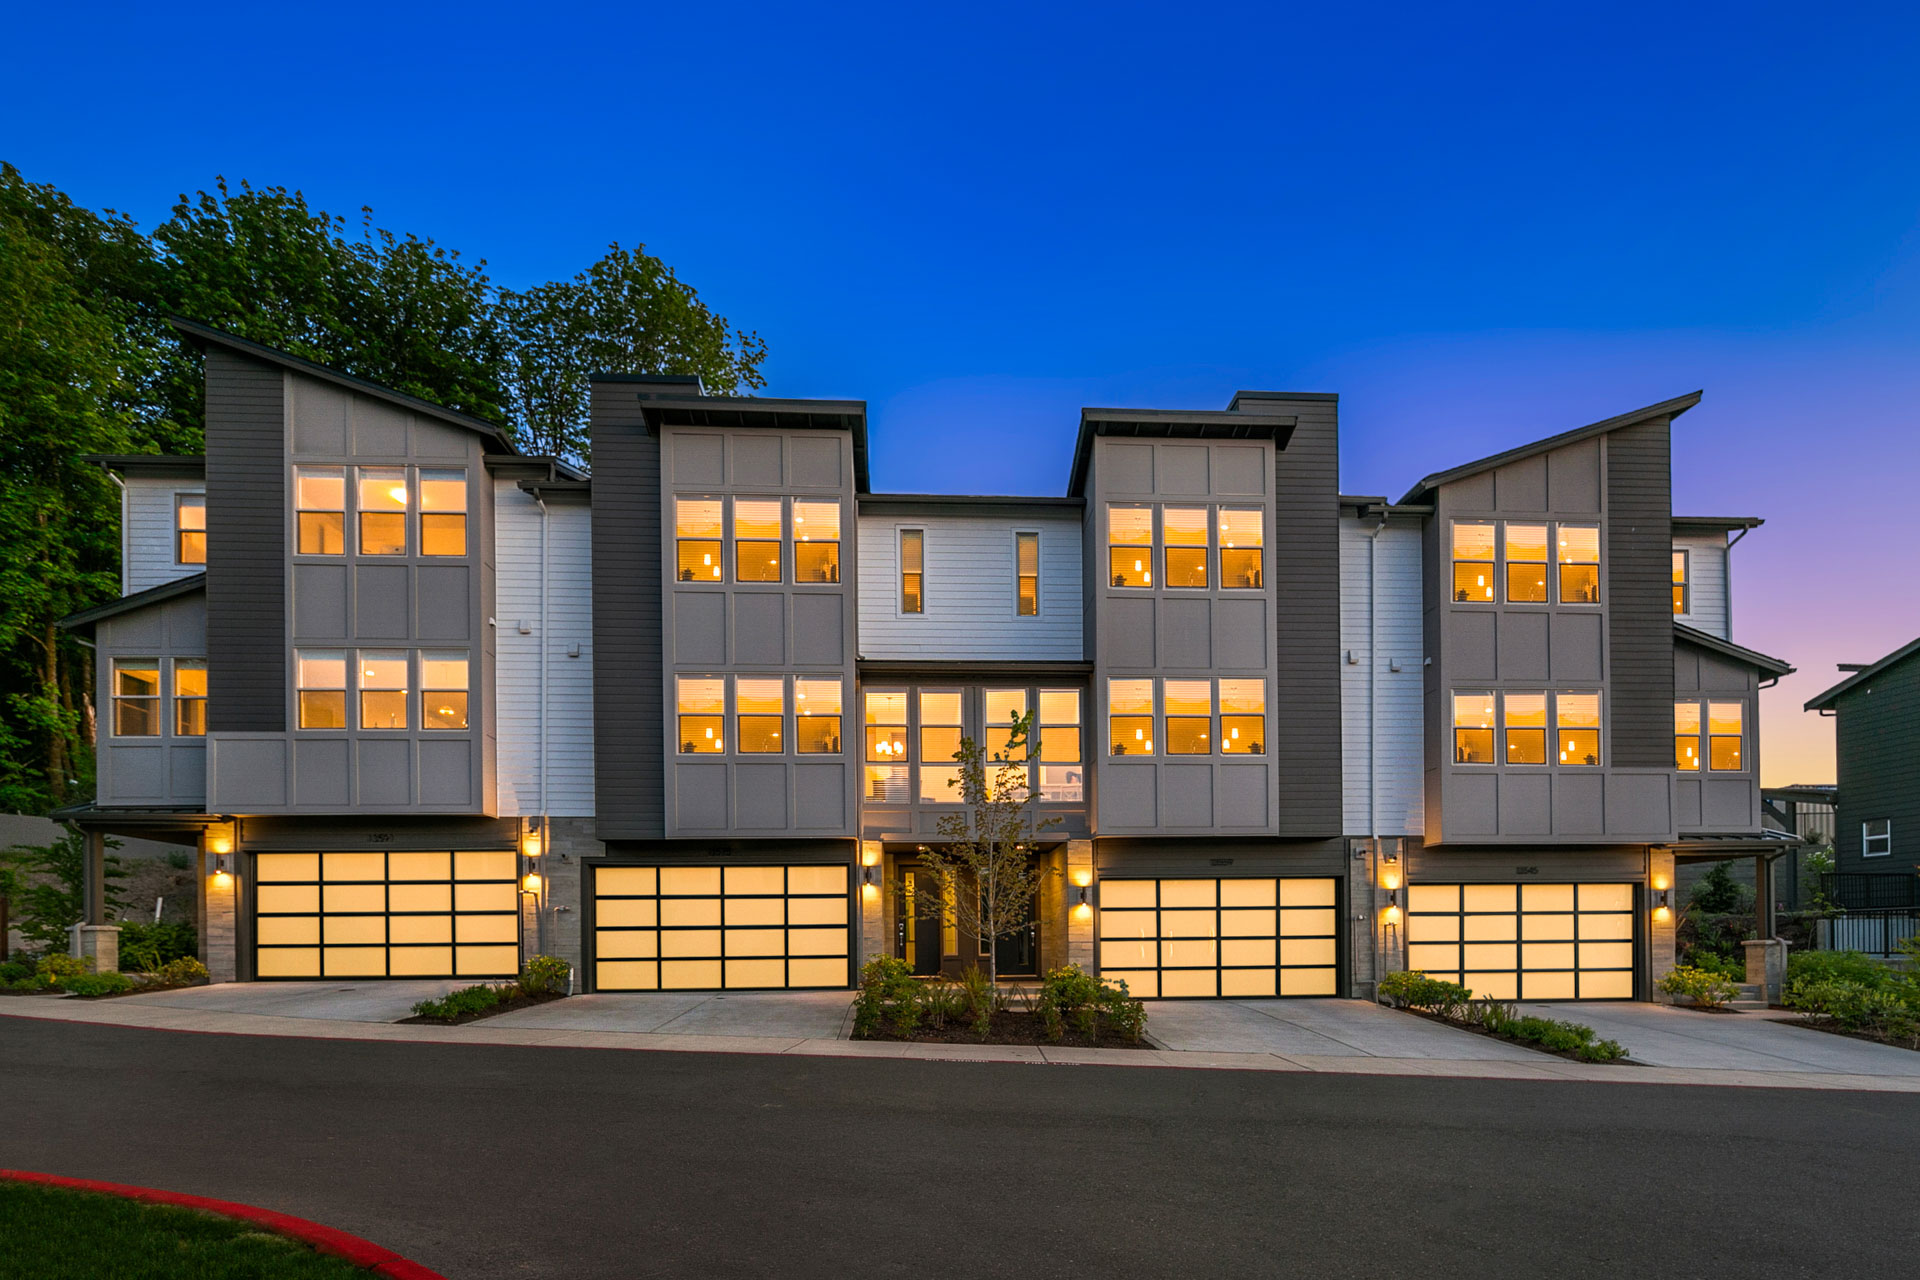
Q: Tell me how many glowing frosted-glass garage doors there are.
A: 4